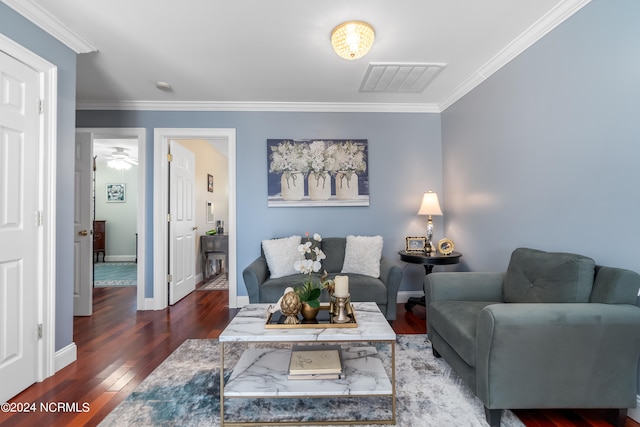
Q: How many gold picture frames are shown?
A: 2